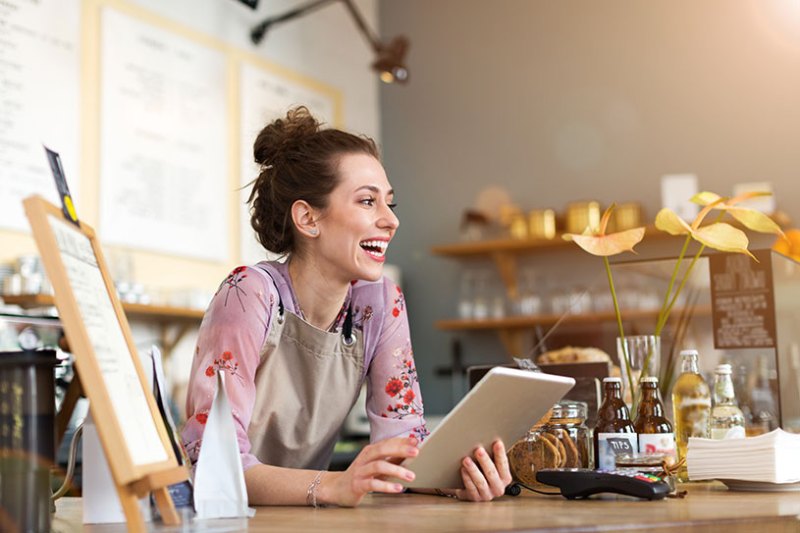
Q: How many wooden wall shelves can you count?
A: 3